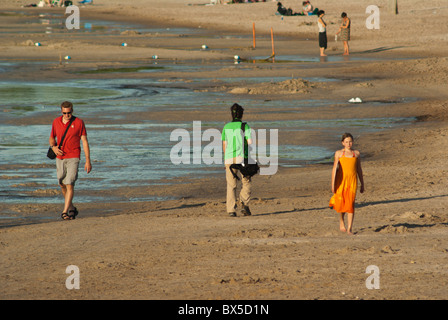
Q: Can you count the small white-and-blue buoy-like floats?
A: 6